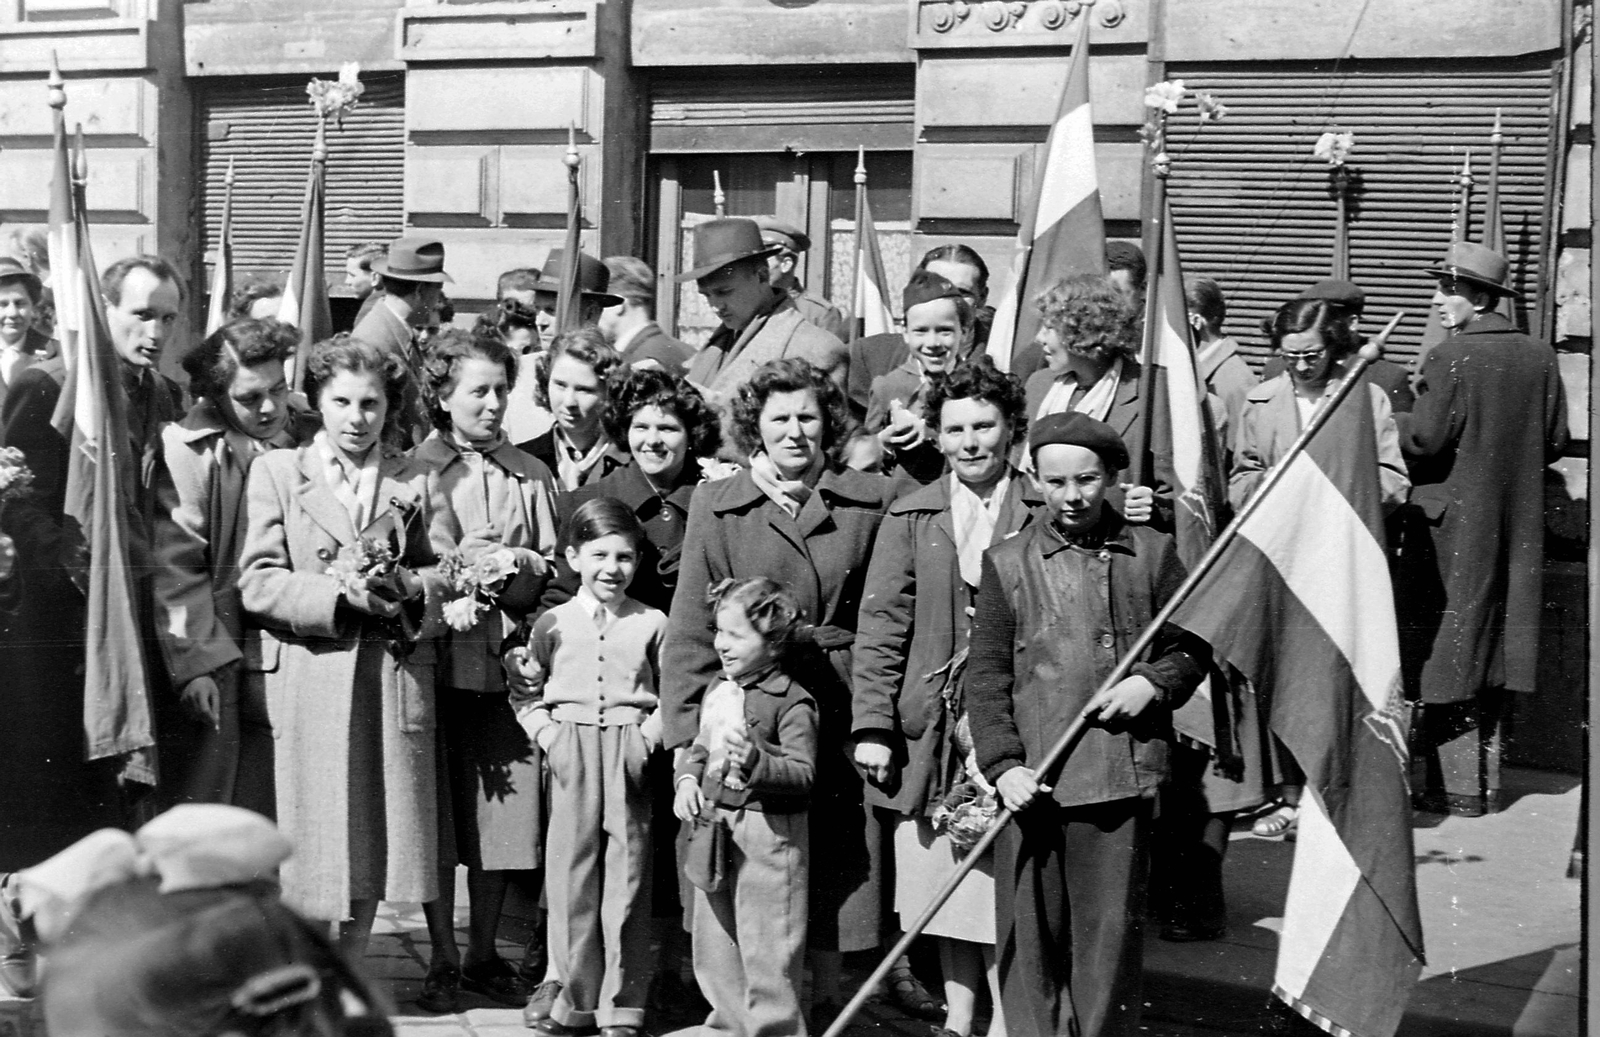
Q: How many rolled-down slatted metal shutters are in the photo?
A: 2